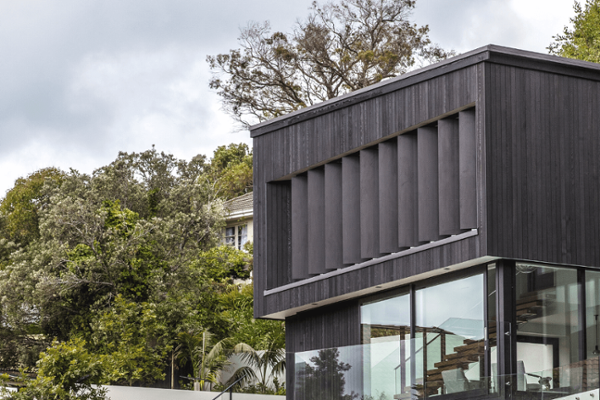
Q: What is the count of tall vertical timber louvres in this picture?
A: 10